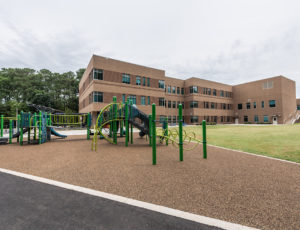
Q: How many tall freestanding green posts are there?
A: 3